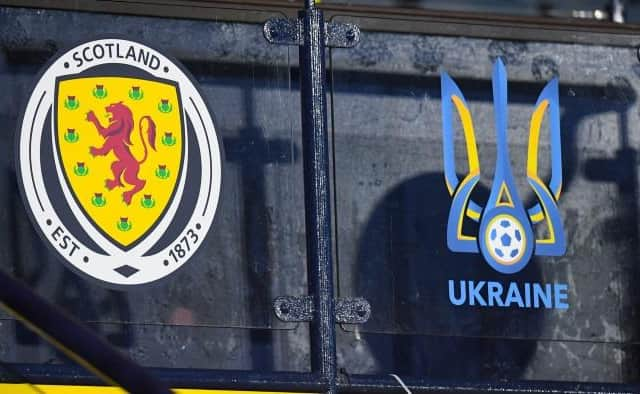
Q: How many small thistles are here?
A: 11